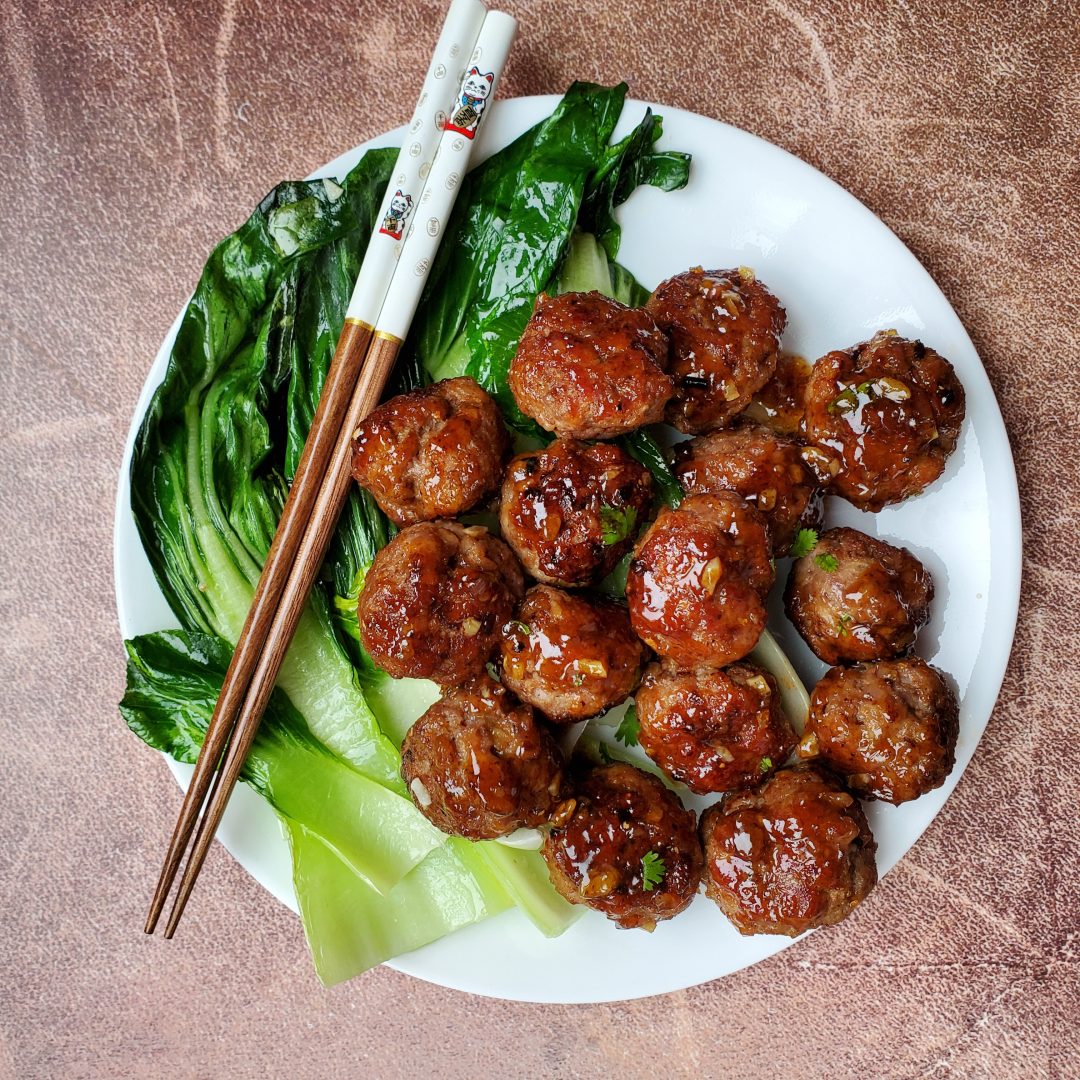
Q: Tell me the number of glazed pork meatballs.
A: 15